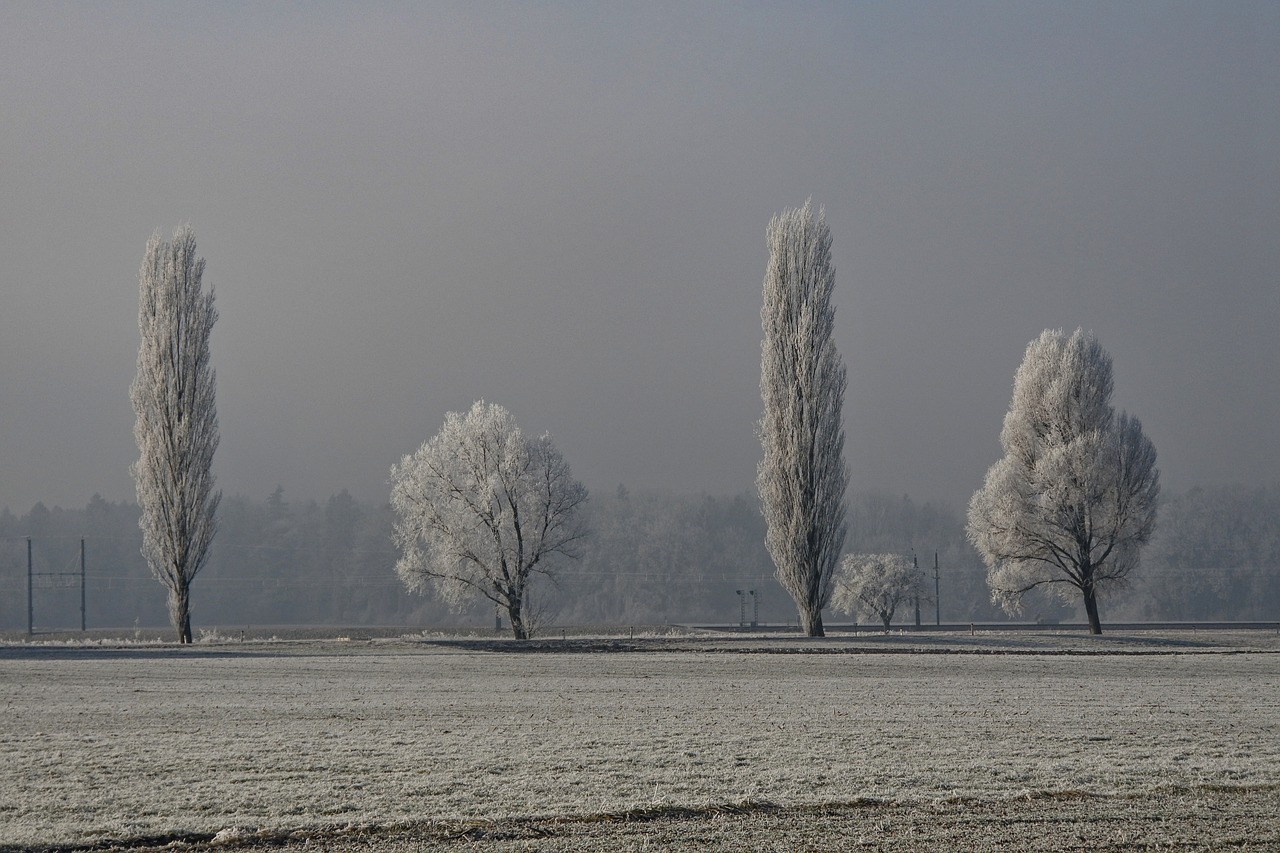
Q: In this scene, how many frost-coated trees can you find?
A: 5